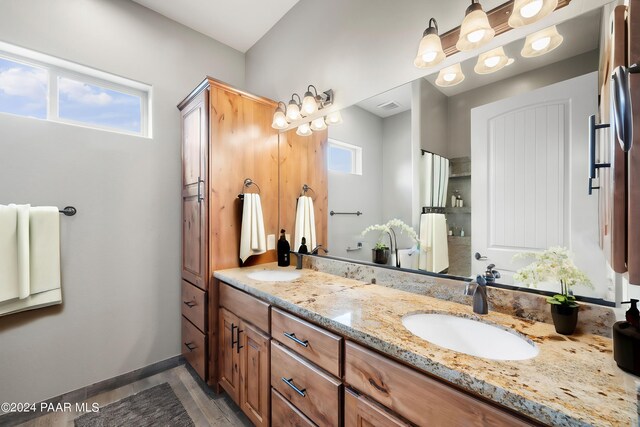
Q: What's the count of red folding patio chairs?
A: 0